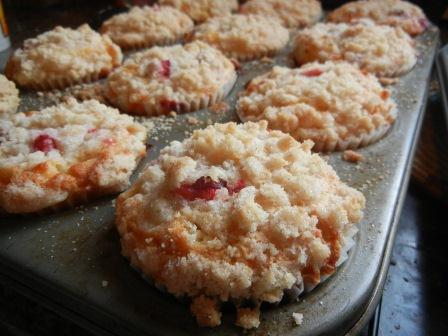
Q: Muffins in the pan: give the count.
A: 12